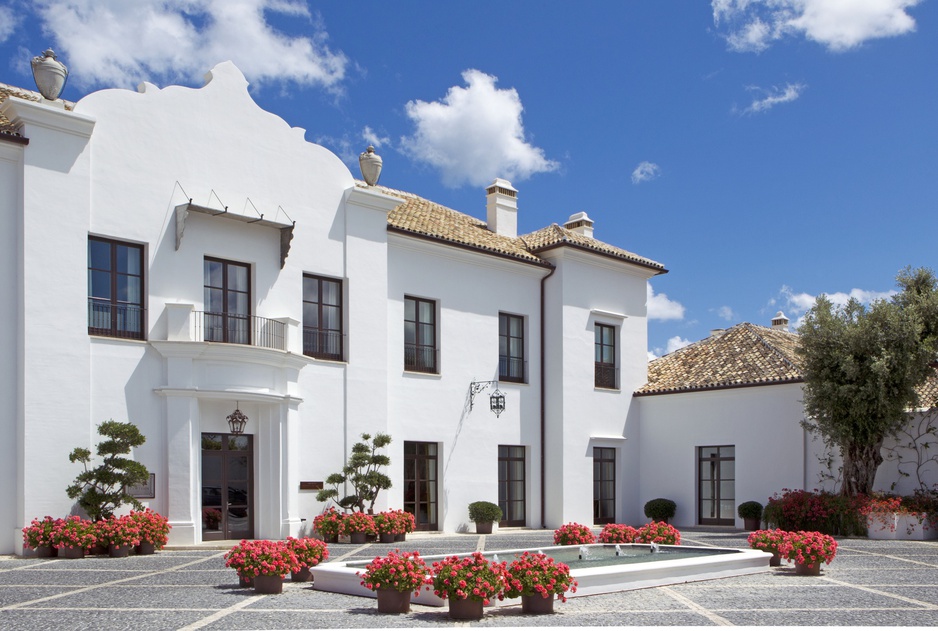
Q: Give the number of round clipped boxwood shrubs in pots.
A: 3